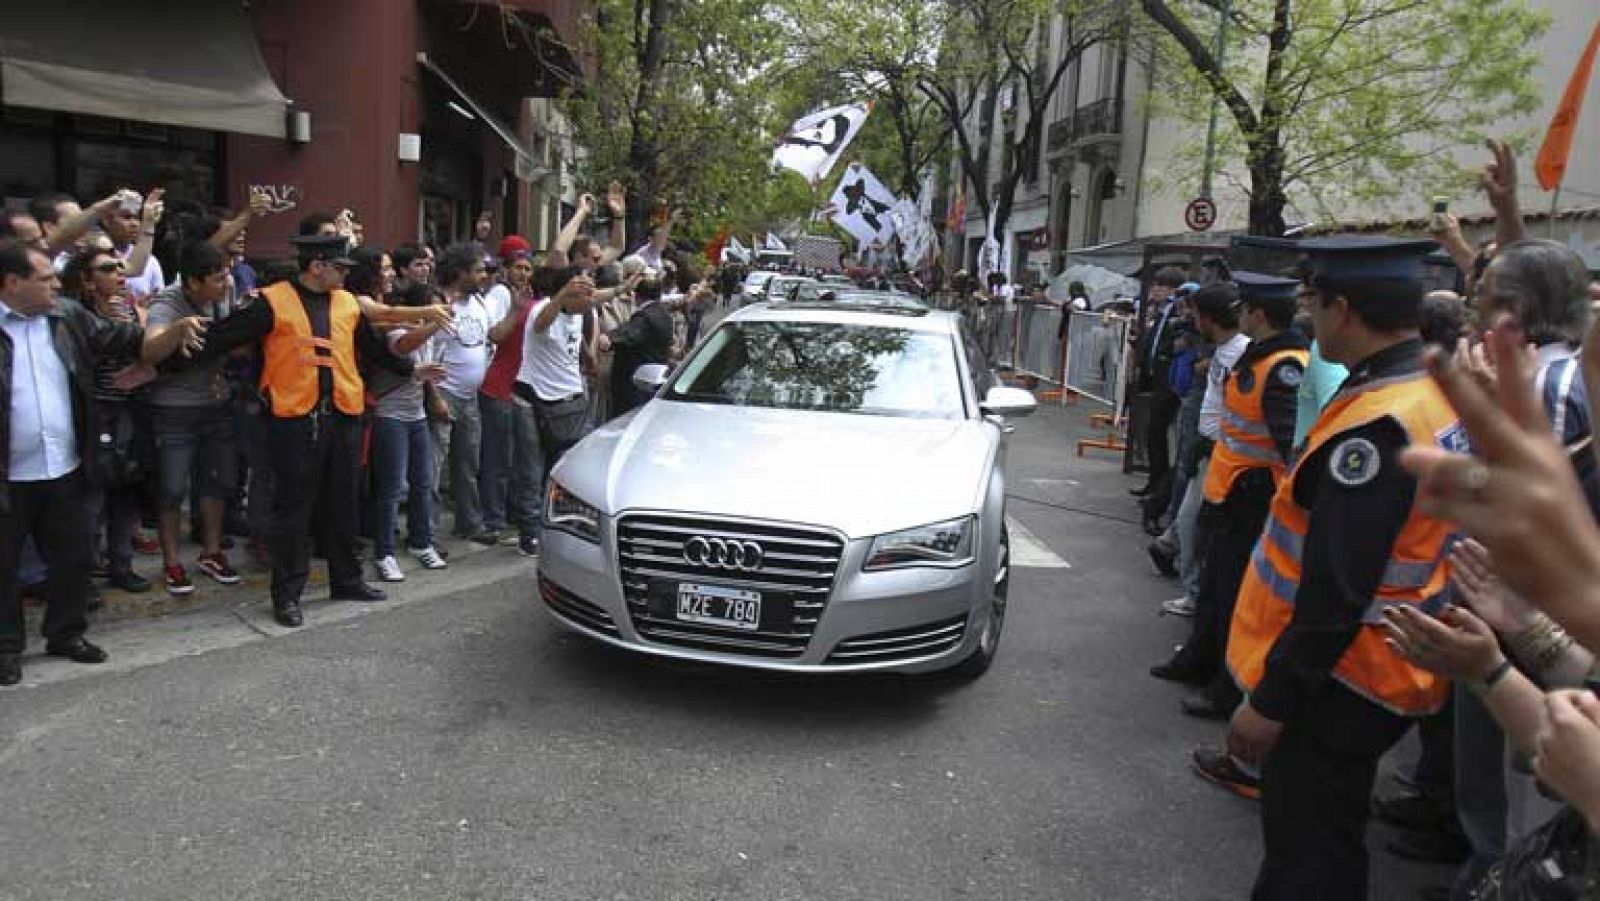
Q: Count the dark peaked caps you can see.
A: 3